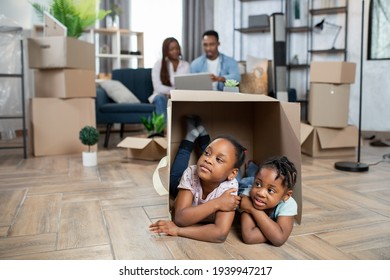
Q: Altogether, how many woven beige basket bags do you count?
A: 1